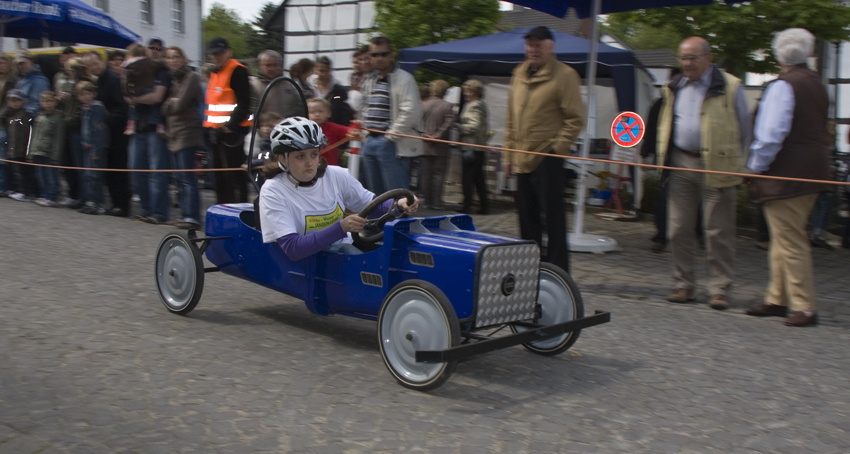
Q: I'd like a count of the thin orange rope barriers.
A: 1